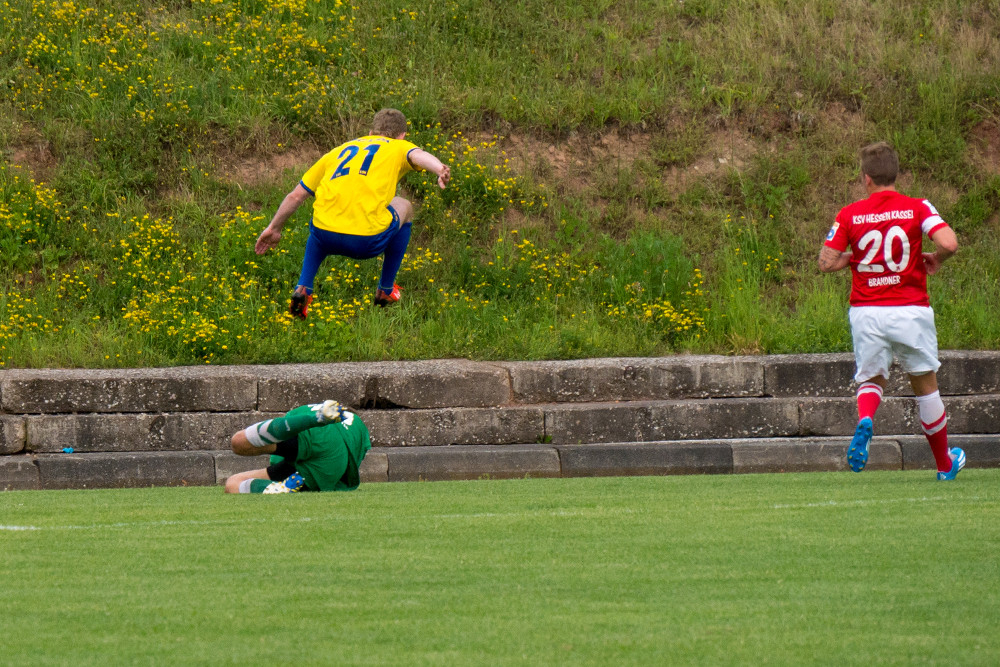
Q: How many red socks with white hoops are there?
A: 2